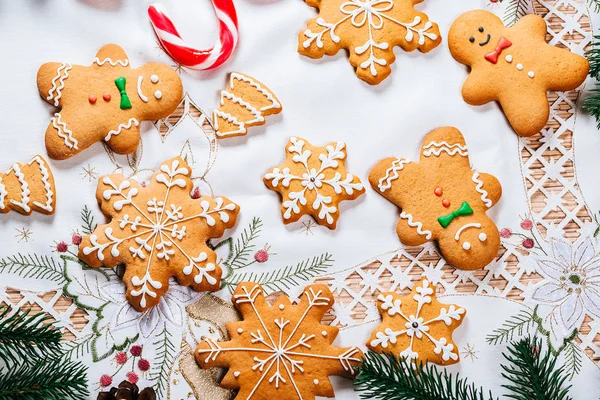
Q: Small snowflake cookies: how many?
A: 2